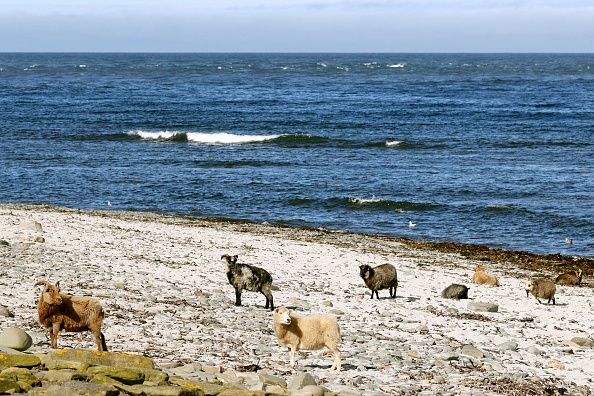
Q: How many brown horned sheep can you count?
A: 1